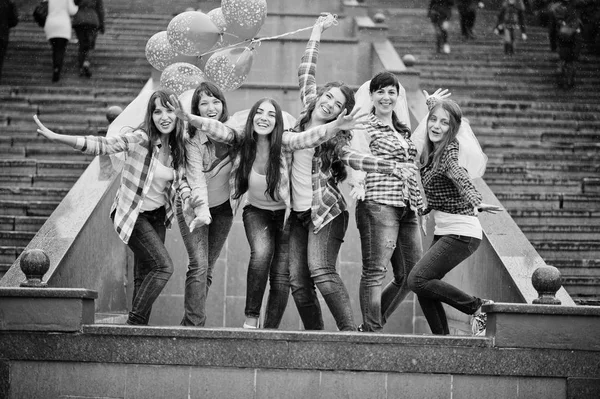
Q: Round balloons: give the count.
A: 6